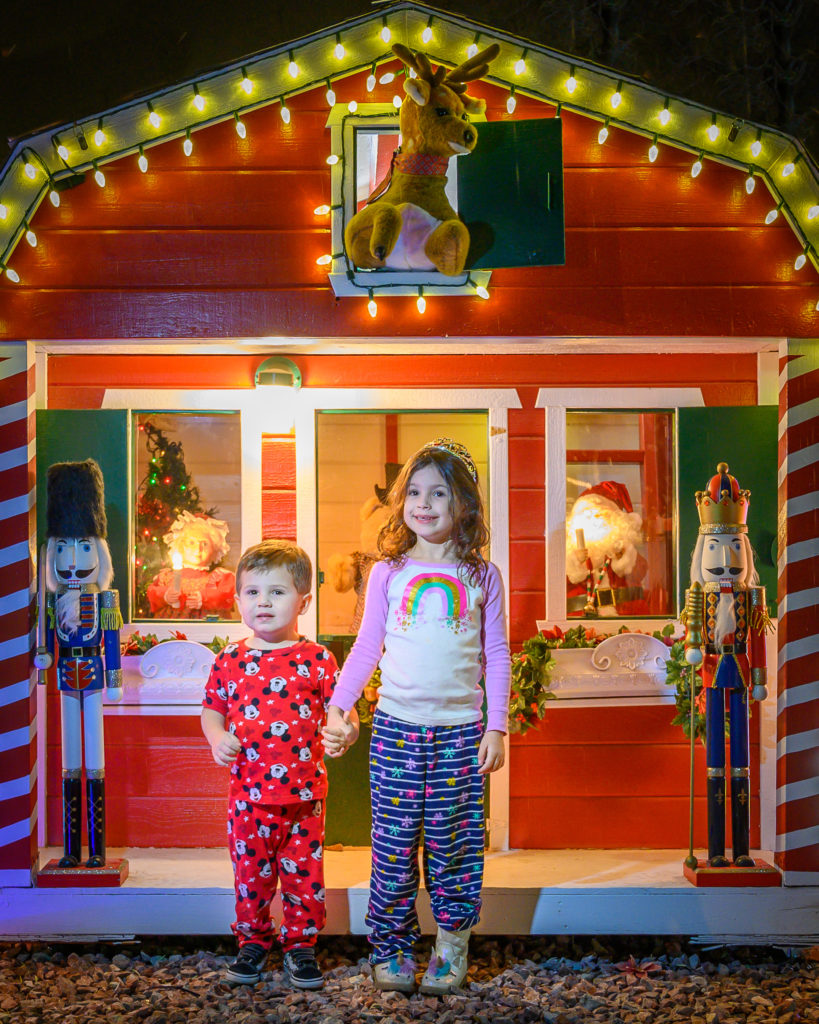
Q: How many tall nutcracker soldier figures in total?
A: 2